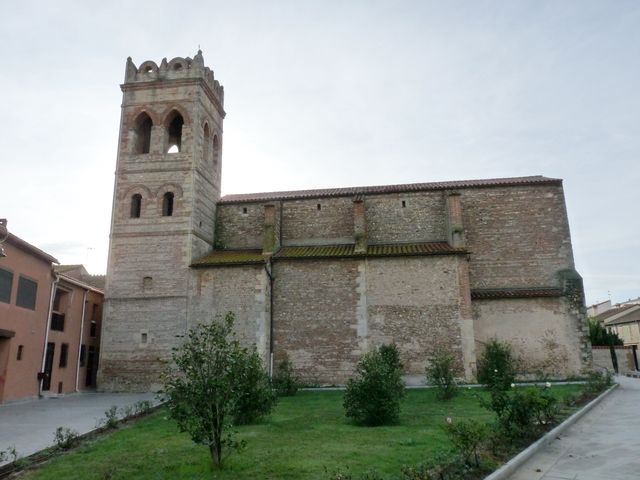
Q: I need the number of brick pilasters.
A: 3